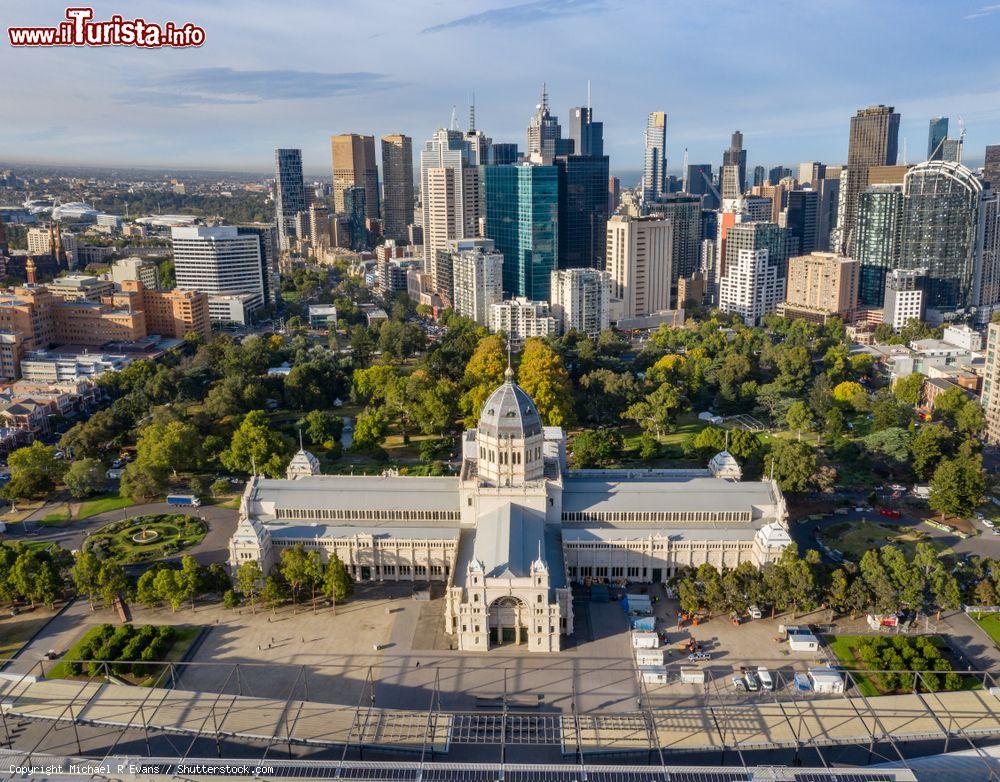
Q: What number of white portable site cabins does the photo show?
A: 6